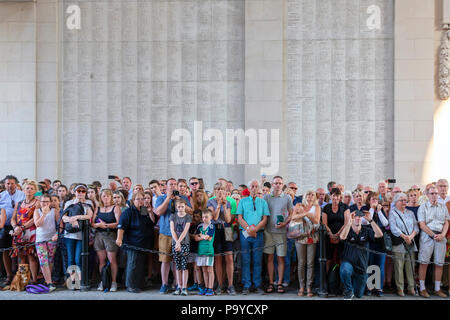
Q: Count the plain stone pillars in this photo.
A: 3